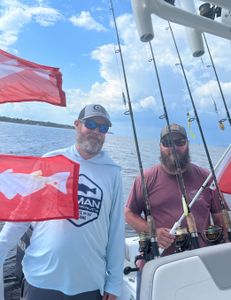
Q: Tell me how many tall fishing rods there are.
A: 4